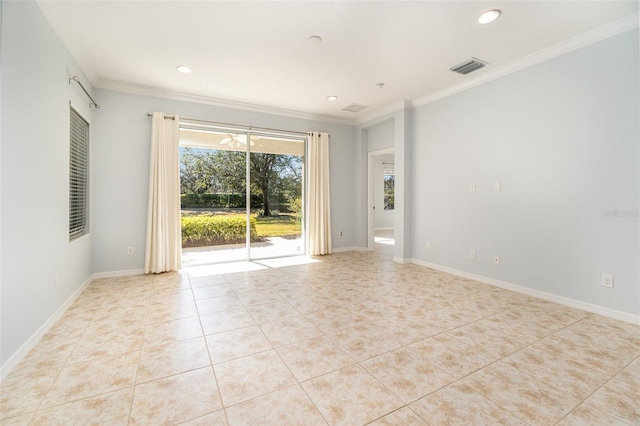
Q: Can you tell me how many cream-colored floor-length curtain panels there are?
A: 2